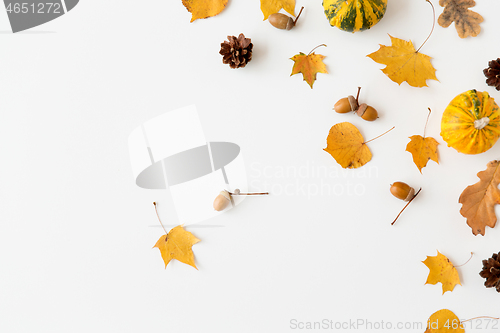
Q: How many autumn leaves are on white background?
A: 11